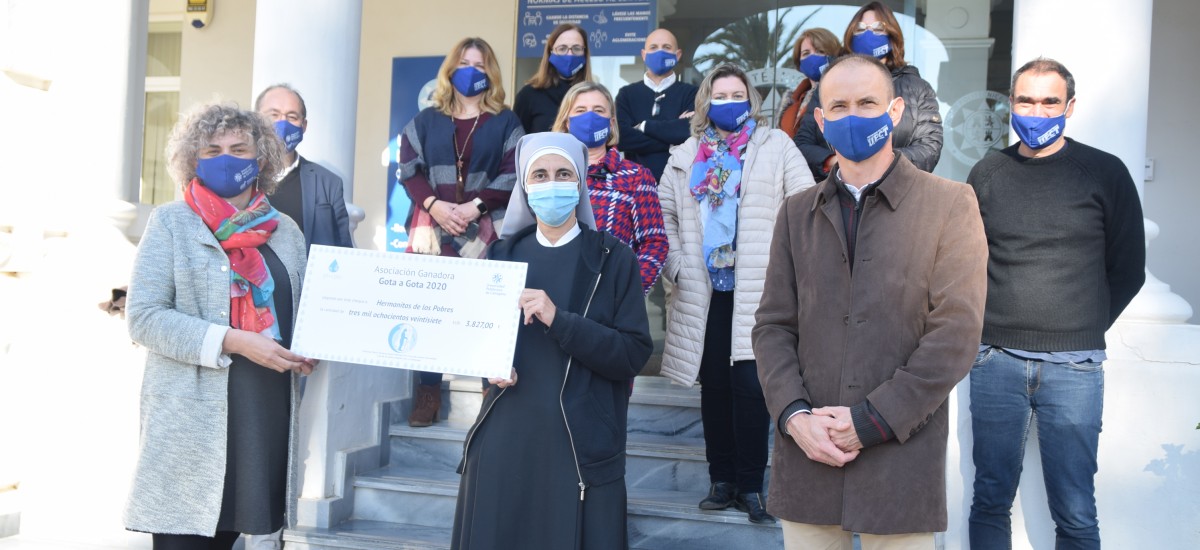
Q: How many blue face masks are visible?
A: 12